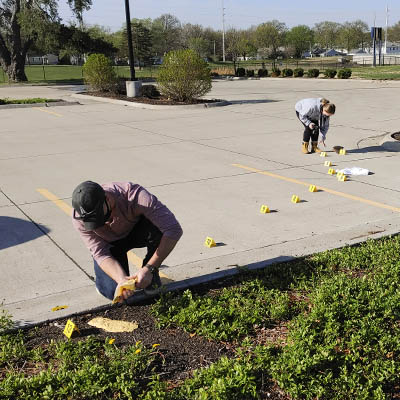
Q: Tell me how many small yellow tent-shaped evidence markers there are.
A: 11